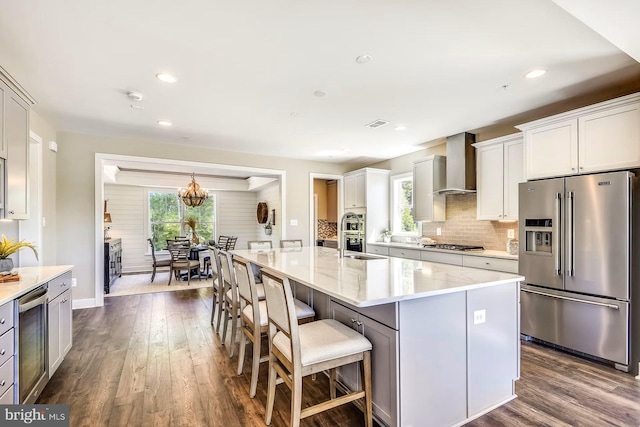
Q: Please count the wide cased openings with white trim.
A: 1